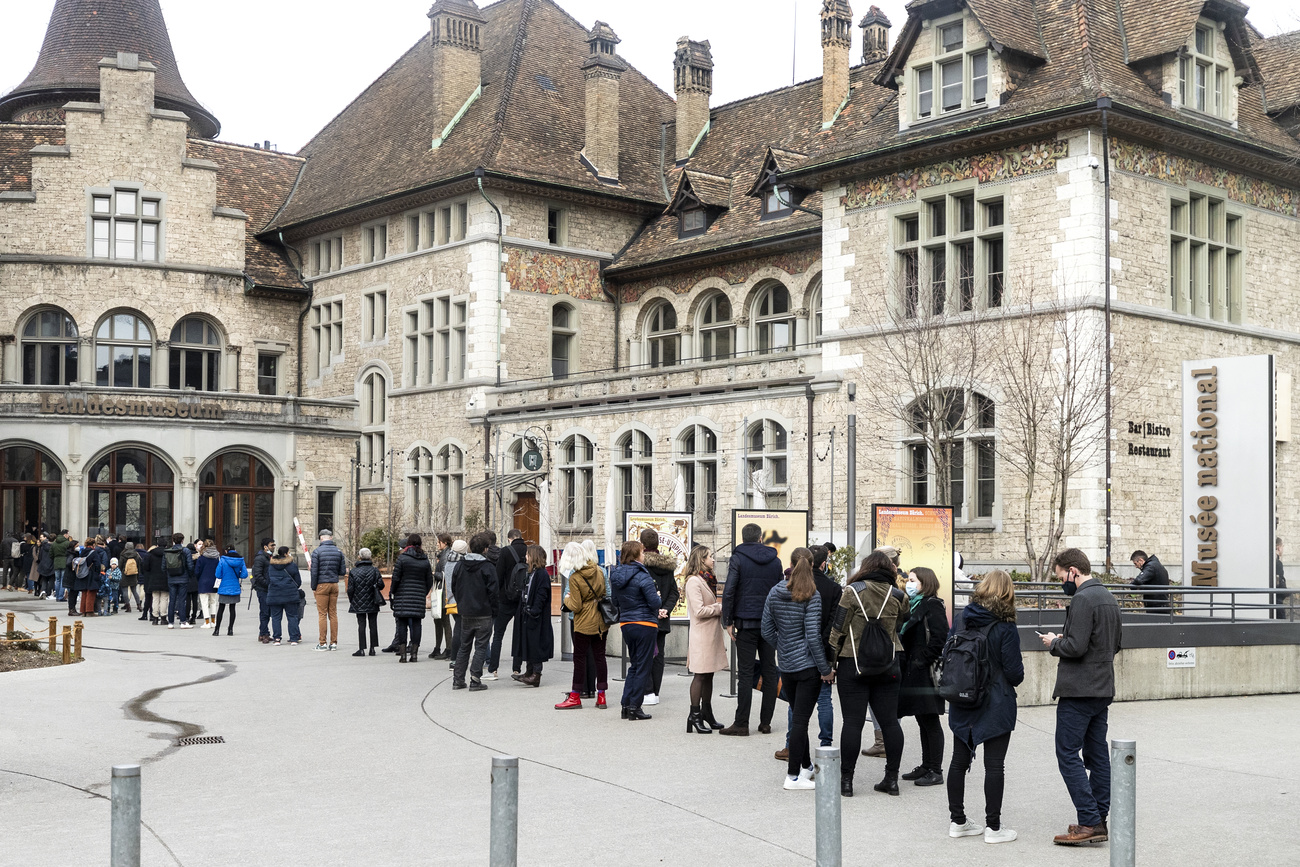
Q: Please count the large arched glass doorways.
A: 3